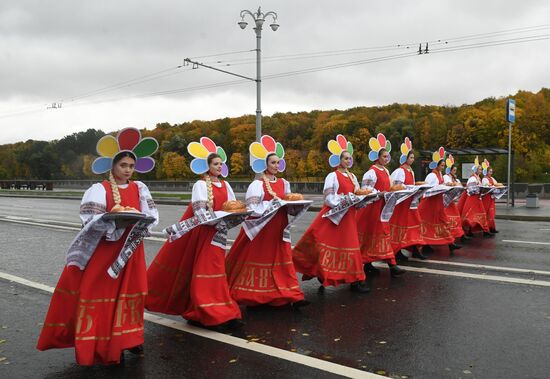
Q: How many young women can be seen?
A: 10